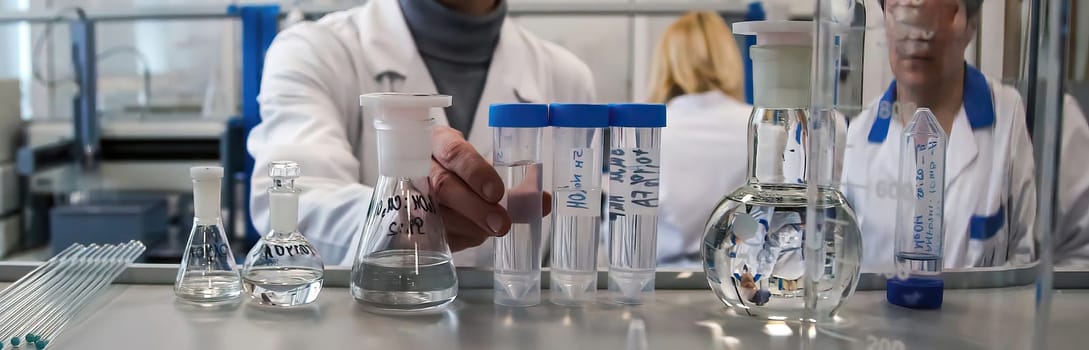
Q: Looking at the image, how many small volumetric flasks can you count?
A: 2